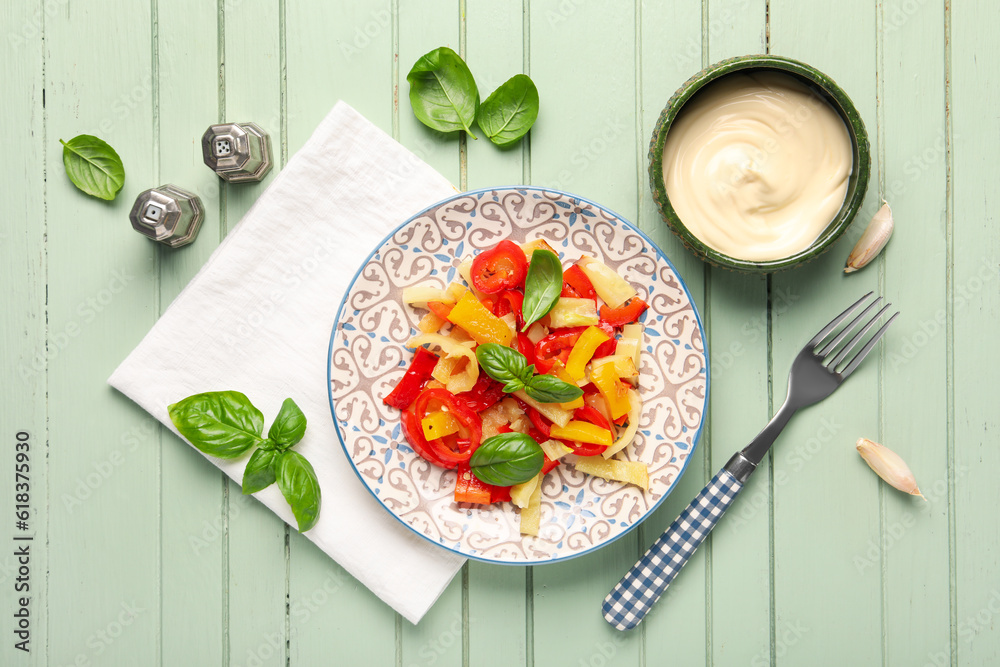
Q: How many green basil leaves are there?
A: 11